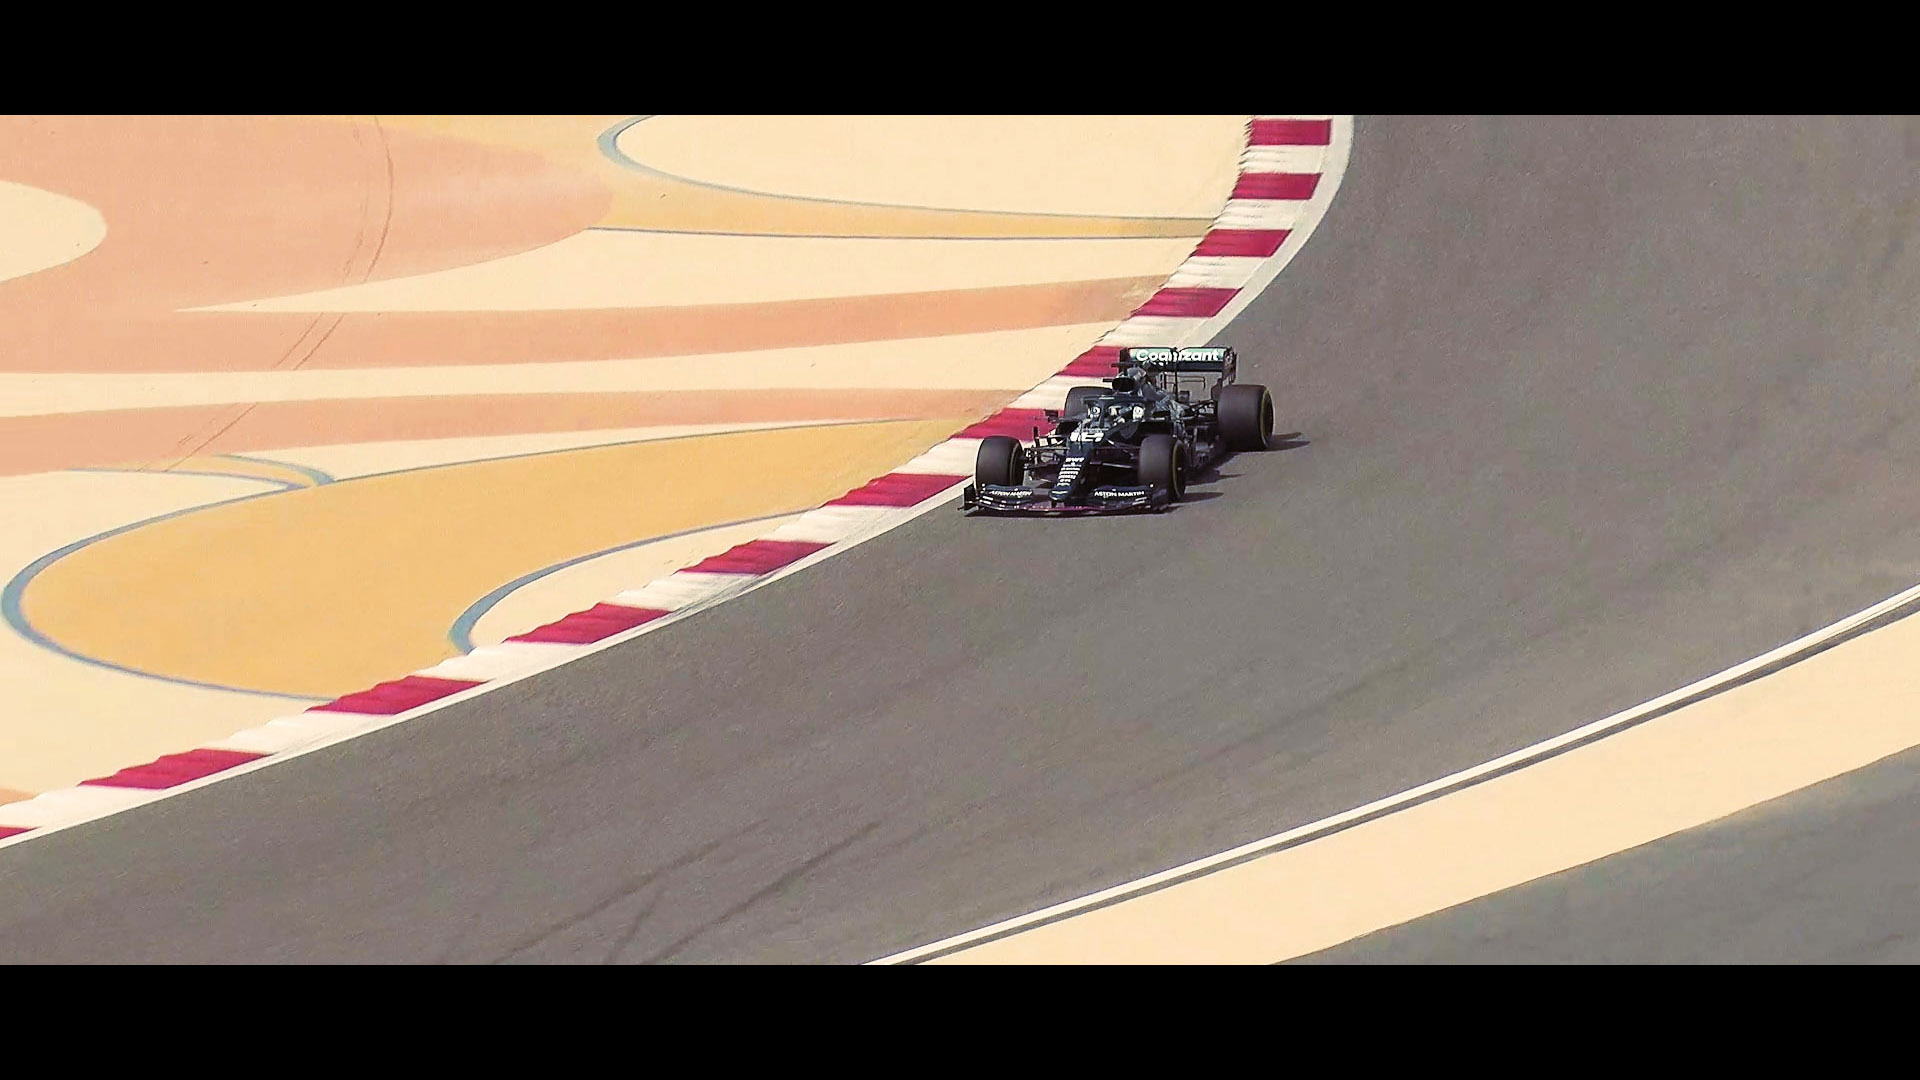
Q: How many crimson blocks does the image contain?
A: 12